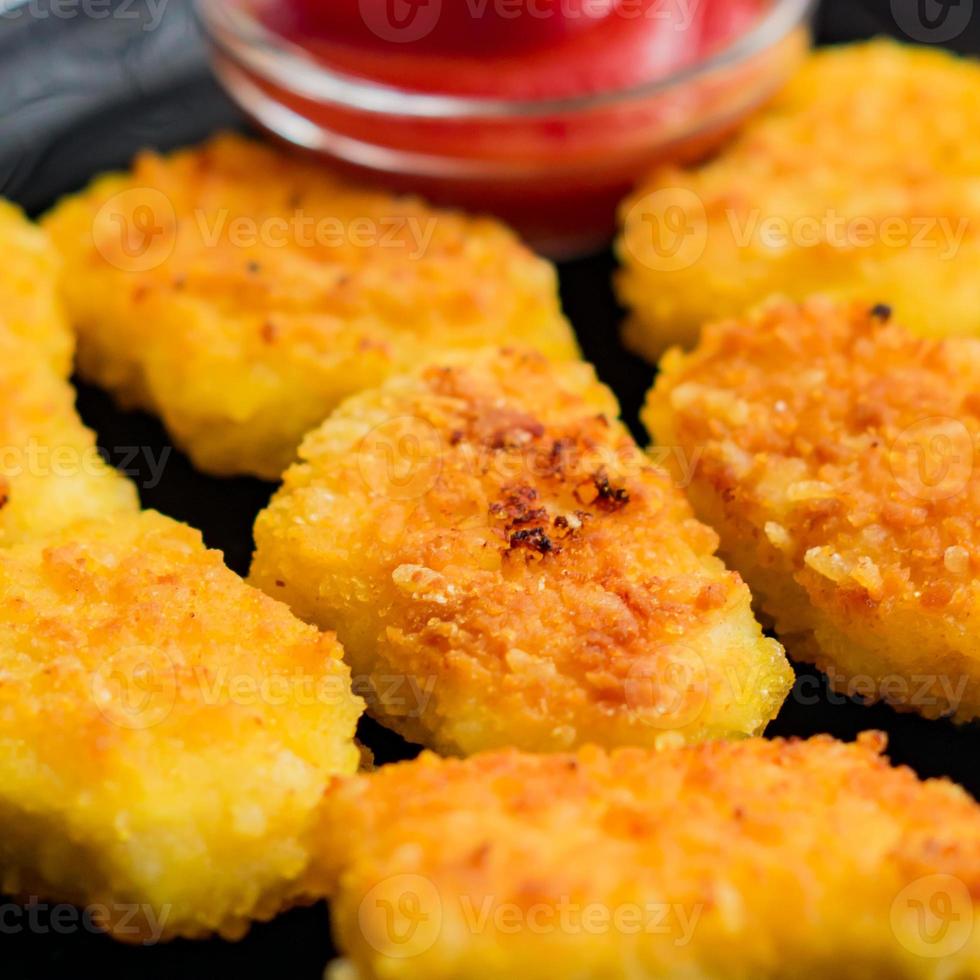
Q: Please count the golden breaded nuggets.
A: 7